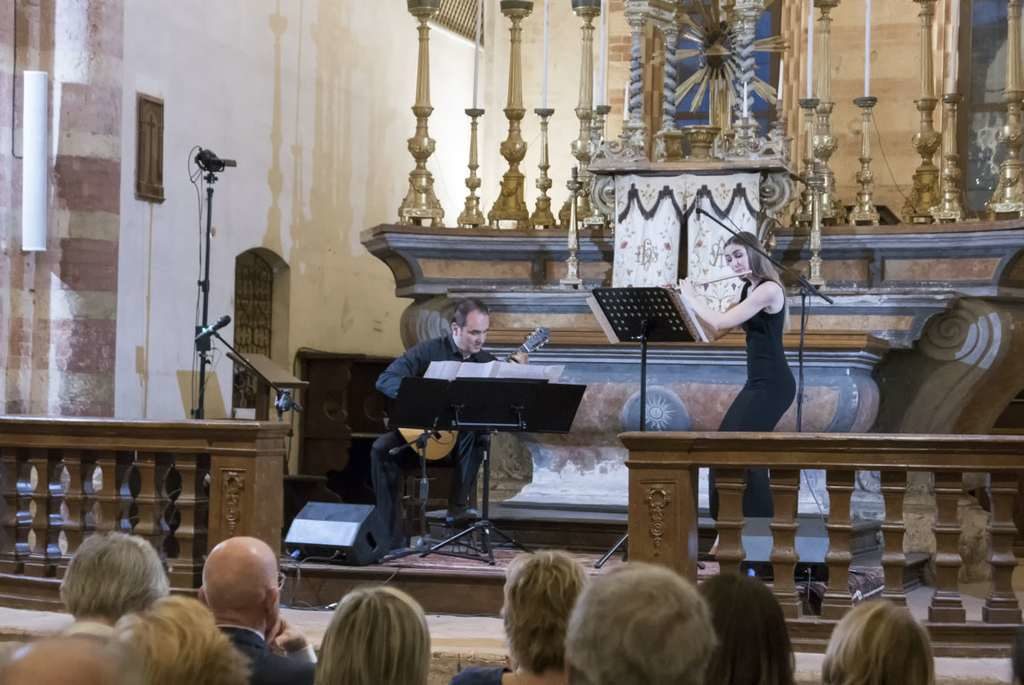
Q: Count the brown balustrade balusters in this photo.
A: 12